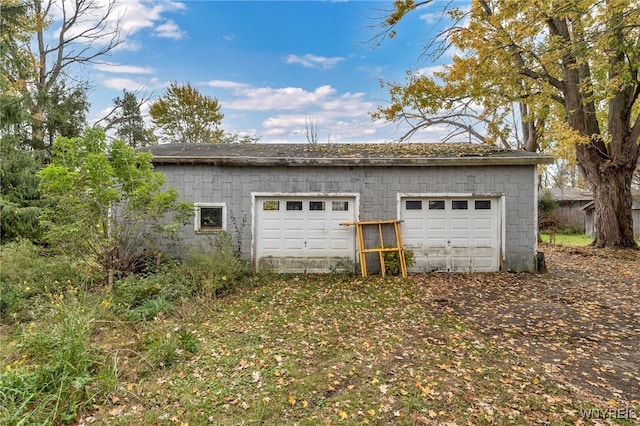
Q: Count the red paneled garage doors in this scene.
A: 0